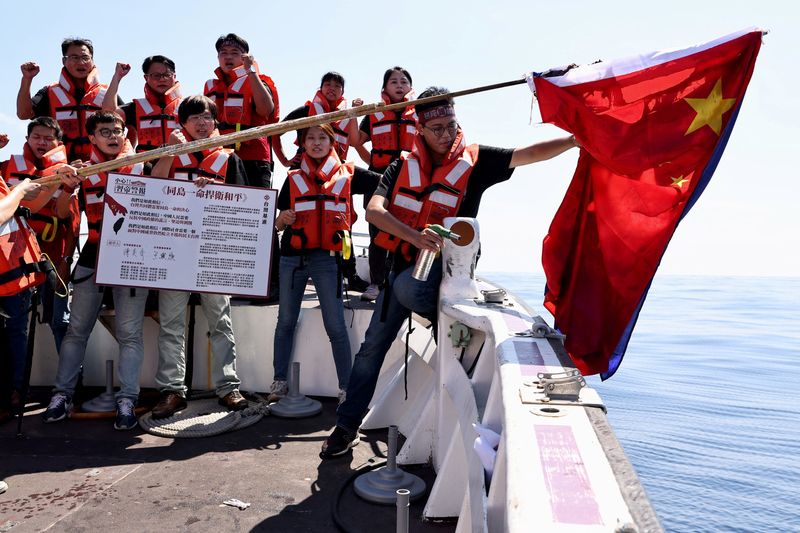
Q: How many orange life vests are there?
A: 11